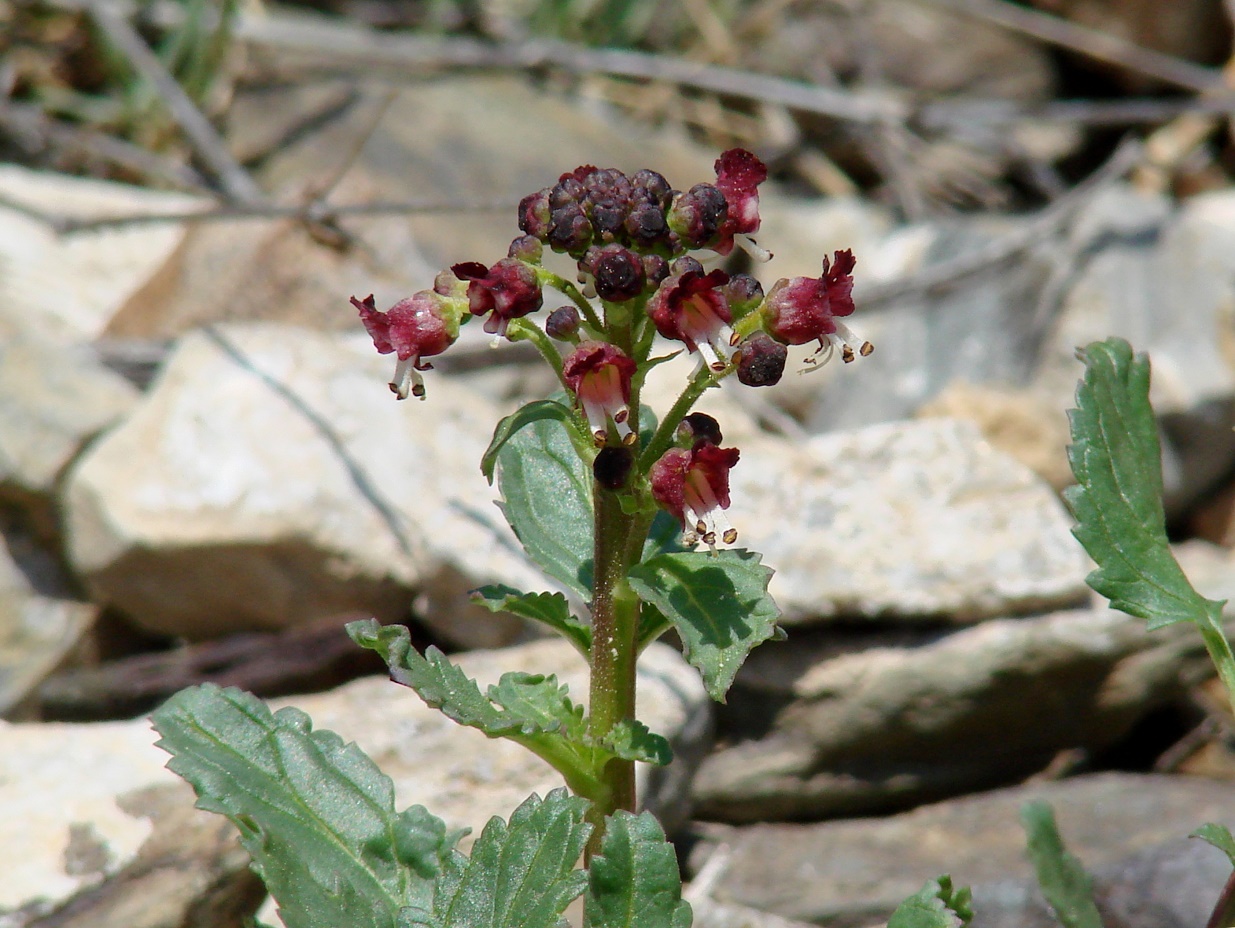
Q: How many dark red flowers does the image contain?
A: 7